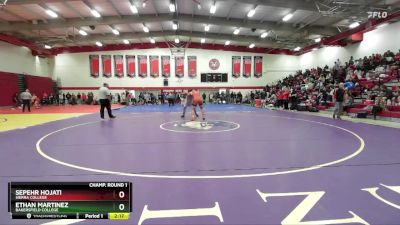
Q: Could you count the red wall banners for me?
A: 12